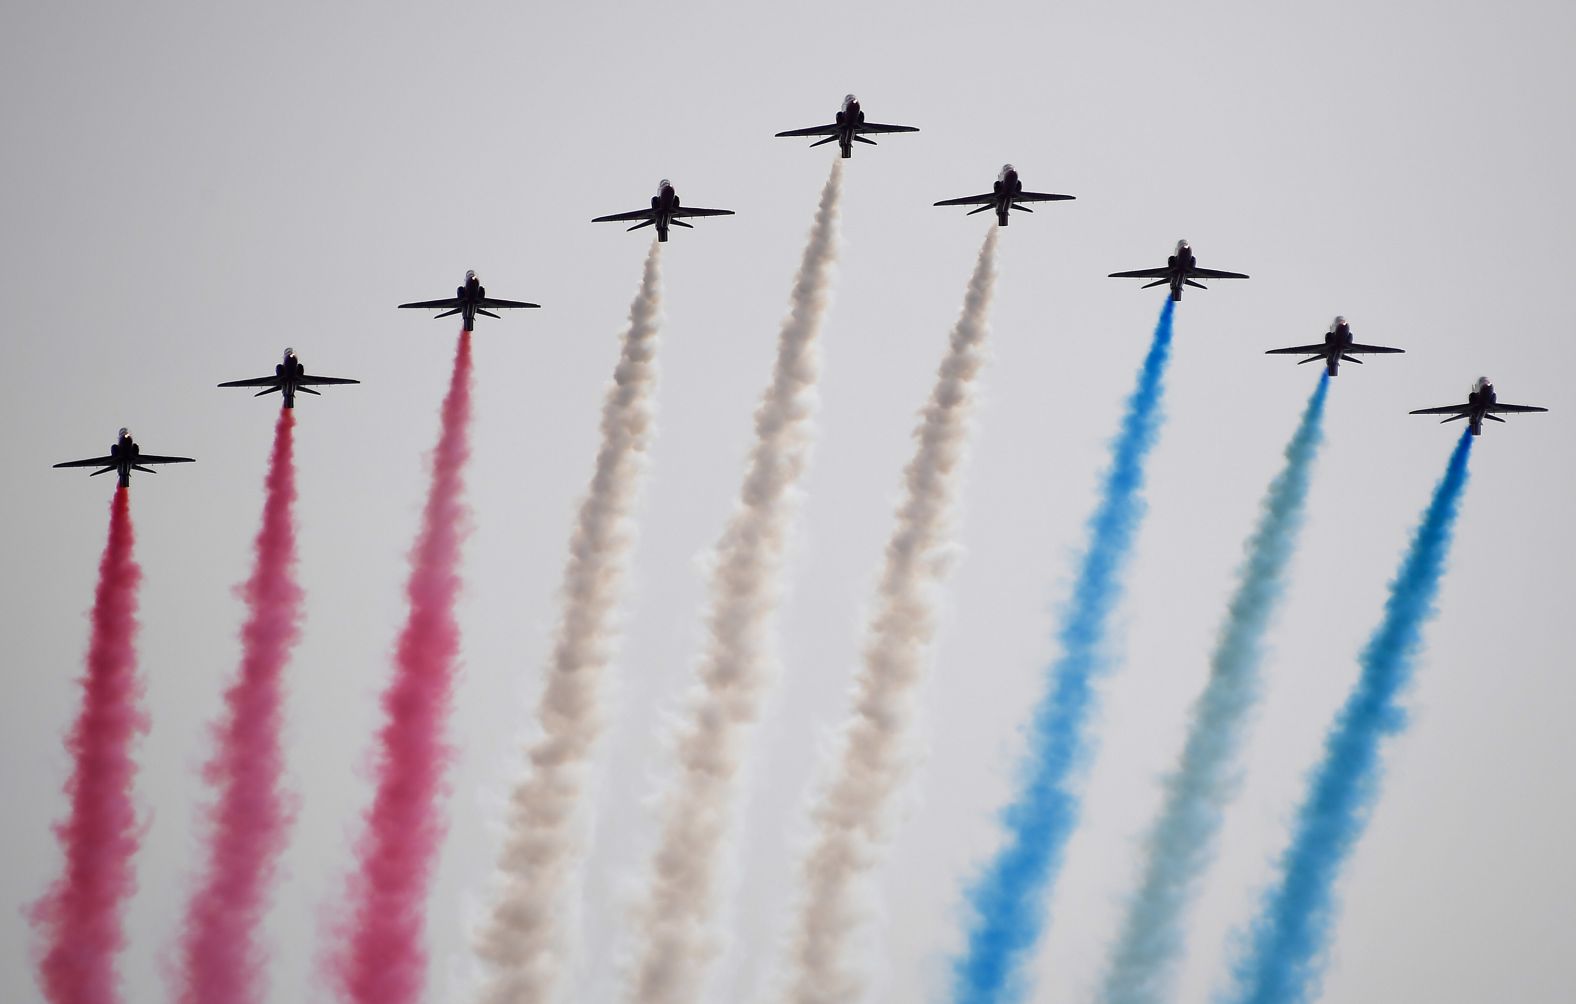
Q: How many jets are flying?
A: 9